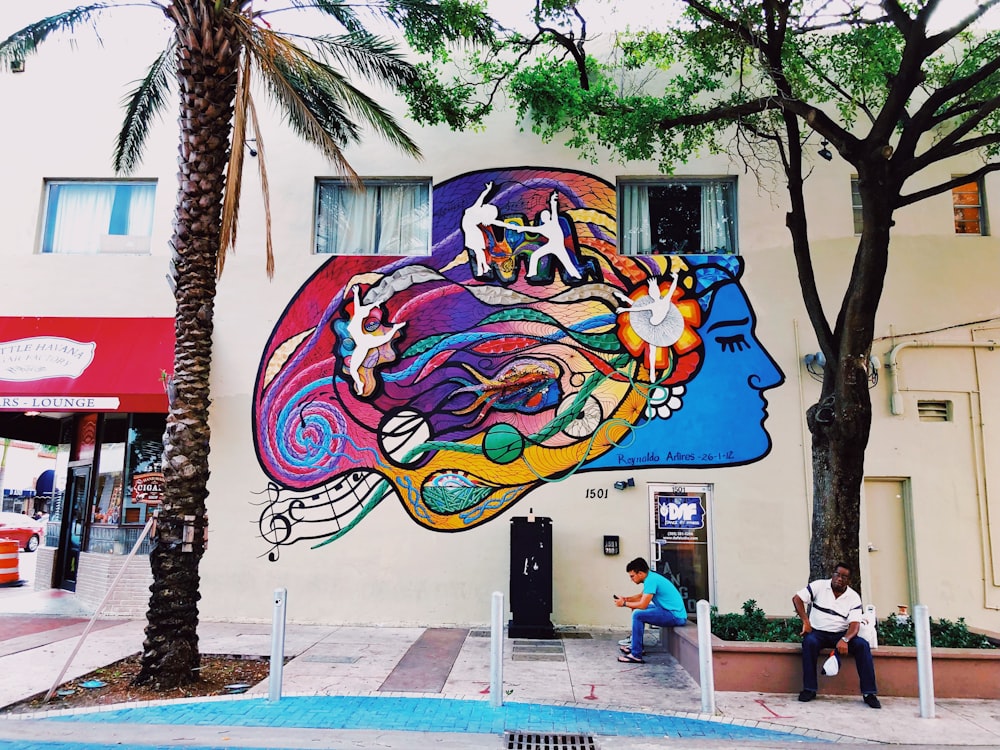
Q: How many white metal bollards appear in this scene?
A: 4